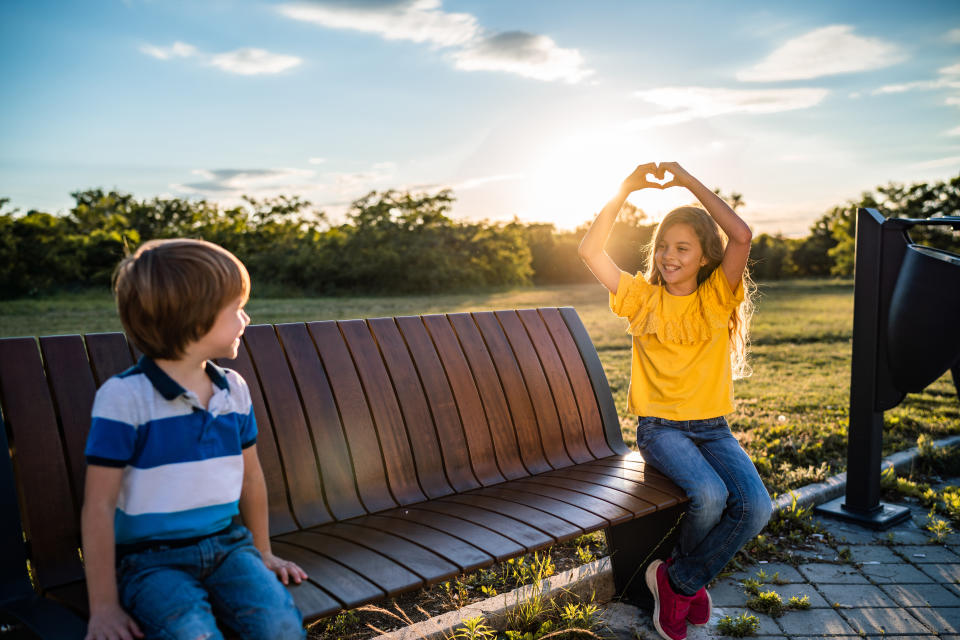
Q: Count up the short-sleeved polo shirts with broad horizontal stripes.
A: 1